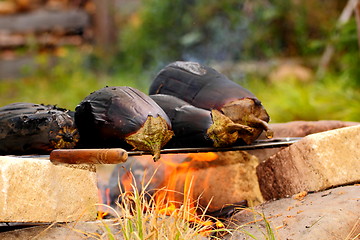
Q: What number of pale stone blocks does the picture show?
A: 2